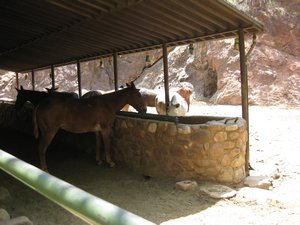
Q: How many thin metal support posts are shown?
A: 7